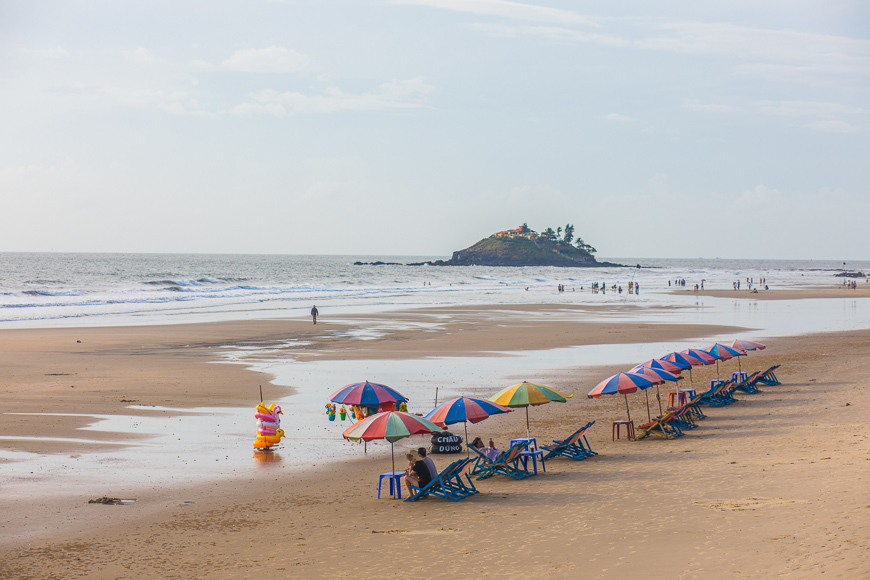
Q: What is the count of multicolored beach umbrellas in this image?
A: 11